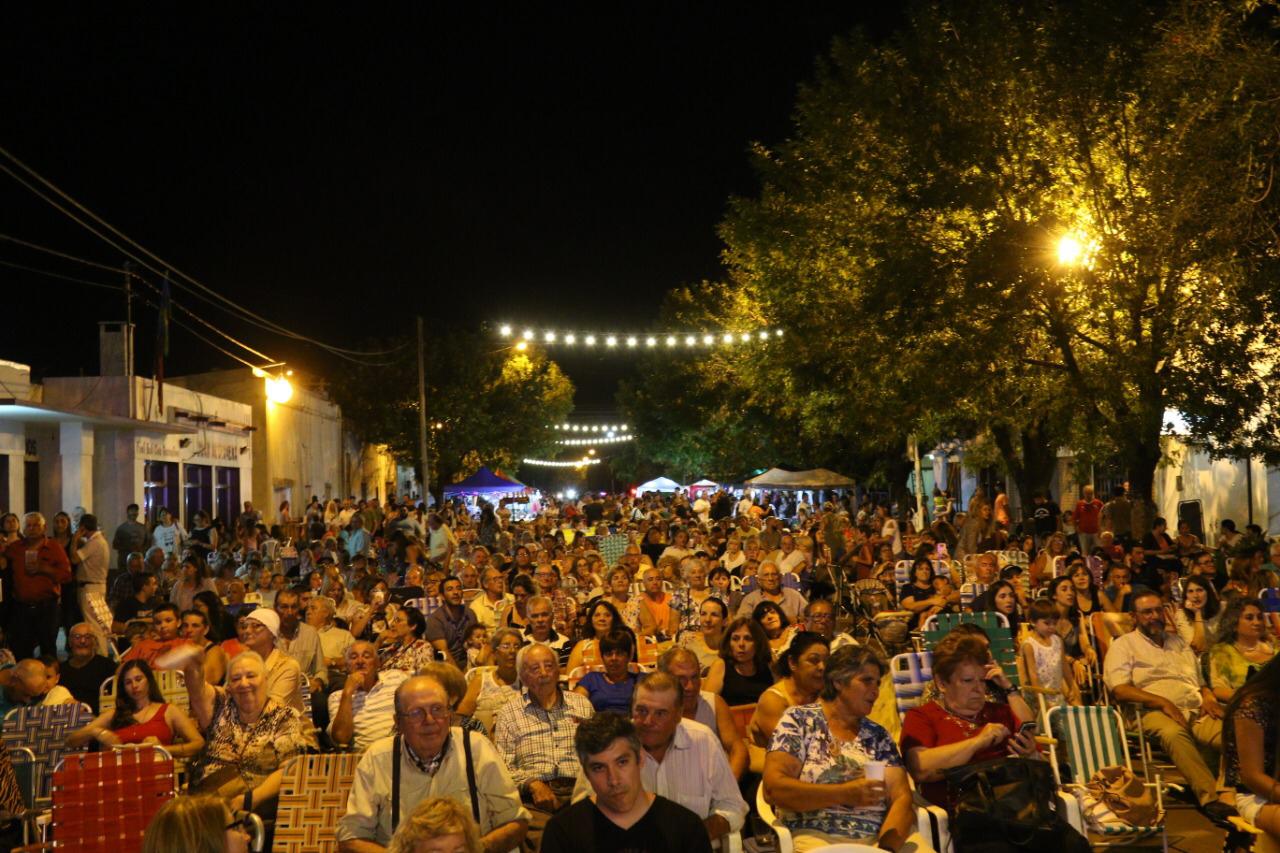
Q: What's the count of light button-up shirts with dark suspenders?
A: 1